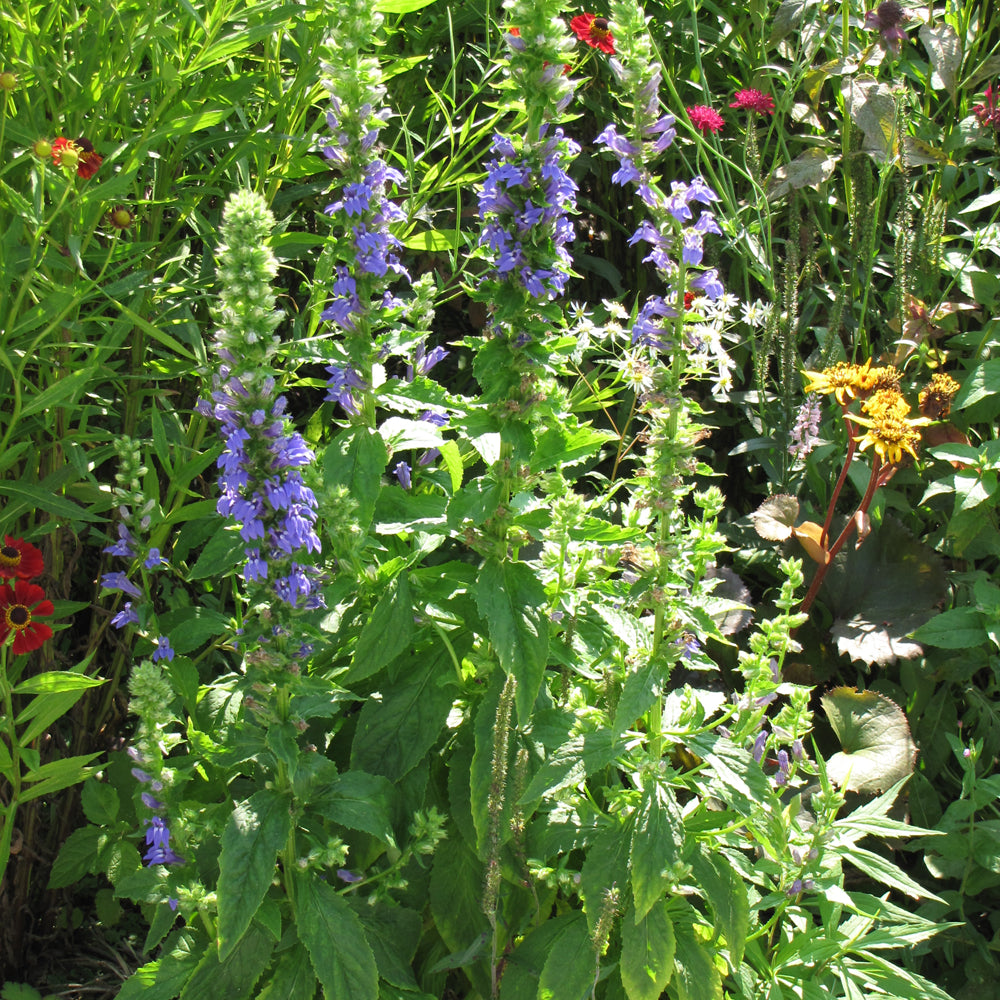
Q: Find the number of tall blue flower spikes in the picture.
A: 4